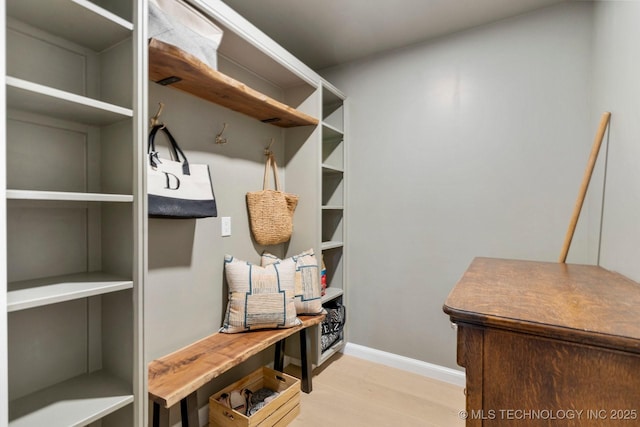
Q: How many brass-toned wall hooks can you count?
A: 3